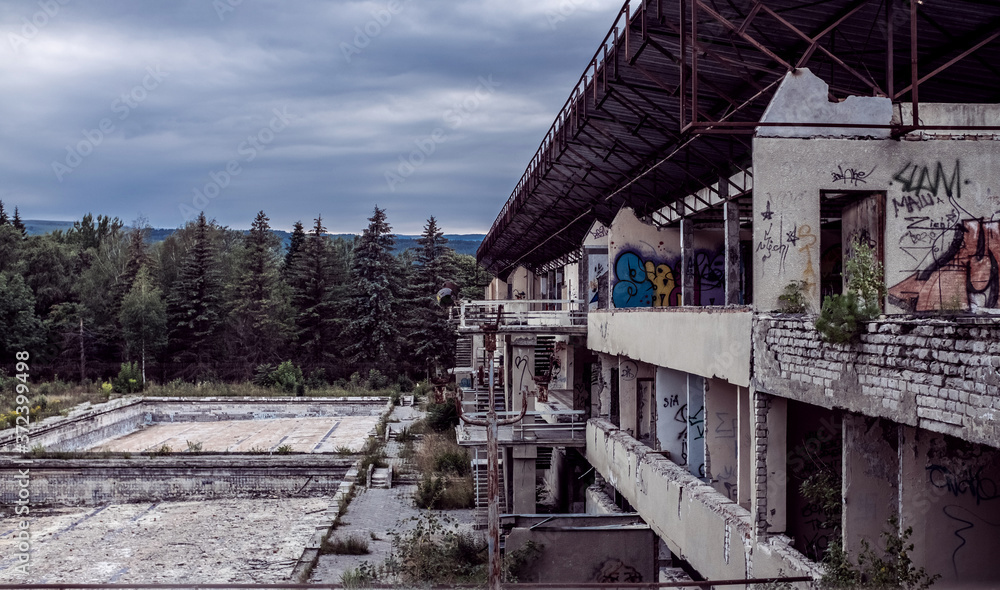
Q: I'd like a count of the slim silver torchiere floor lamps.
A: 0